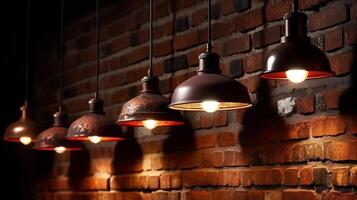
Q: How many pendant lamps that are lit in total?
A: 6